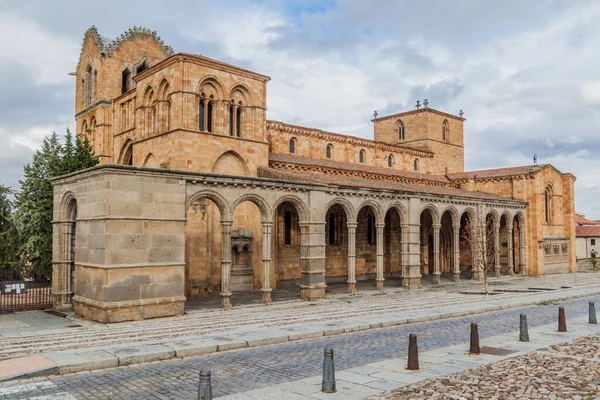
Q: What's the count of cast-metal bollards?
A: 7